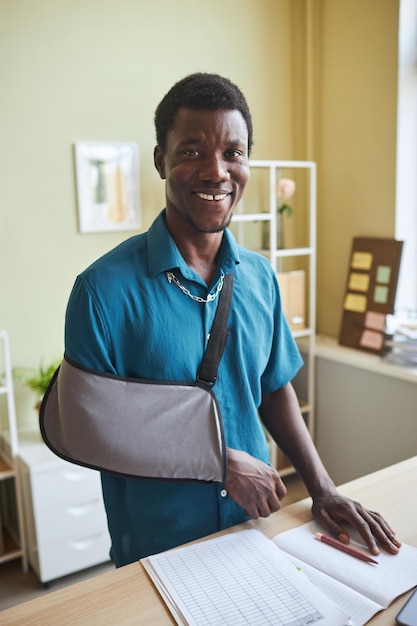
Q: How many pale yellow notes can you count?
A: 3